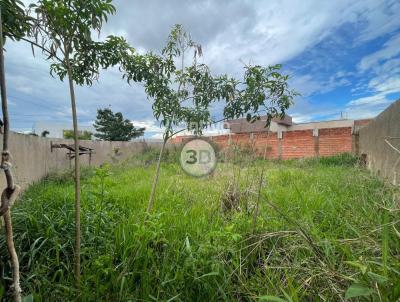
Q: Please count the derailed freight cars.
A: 0